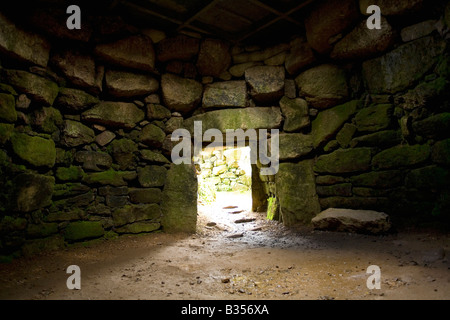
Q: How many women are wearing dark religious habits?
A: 0